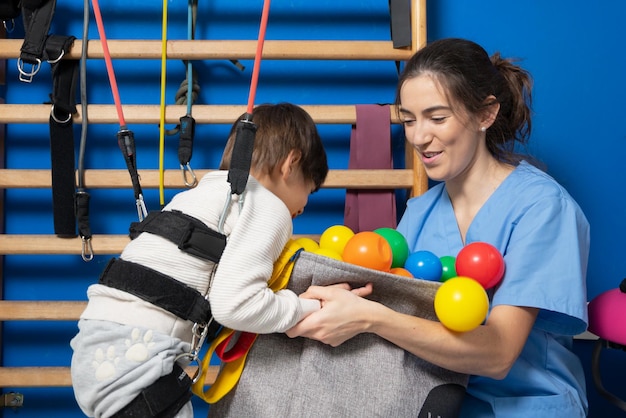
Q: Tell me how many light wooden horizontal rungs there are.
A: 6